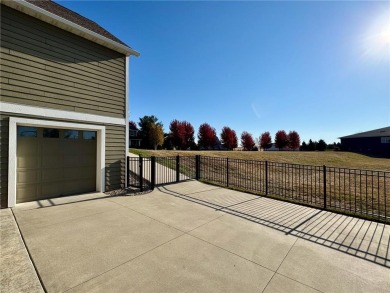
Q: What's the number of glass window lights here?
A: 4